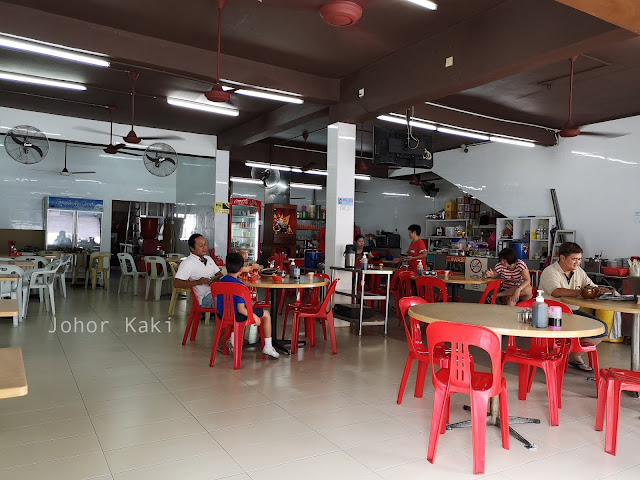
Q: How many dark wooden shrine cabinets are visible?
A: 1